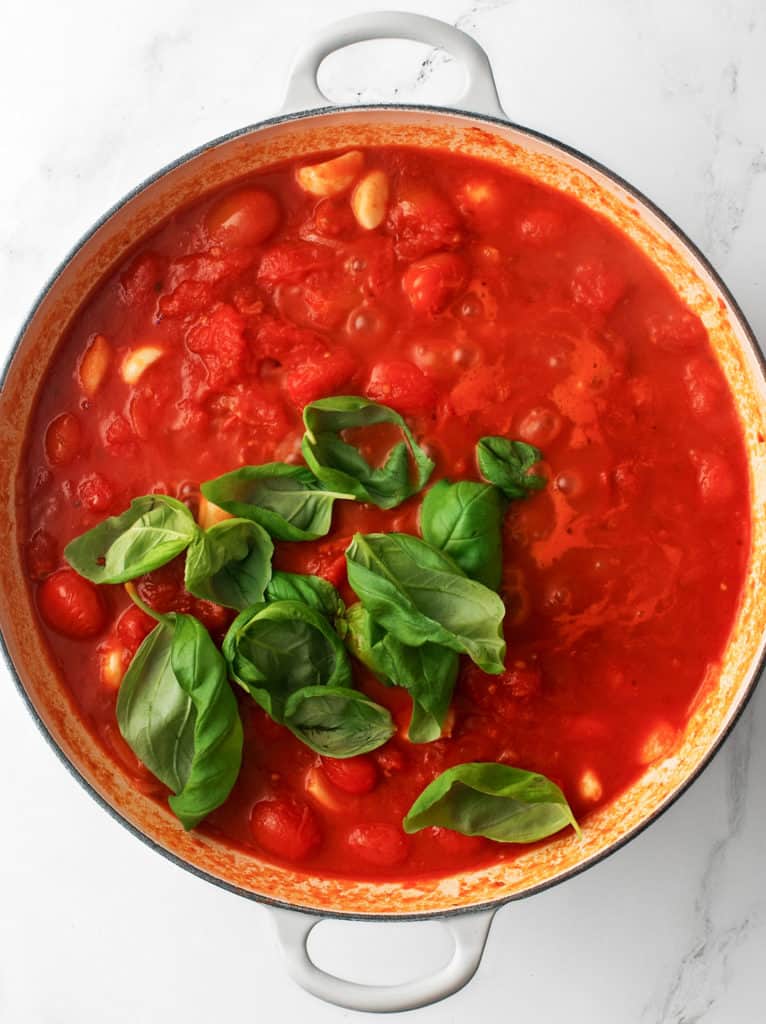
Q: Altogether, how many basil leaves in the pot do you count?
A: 13